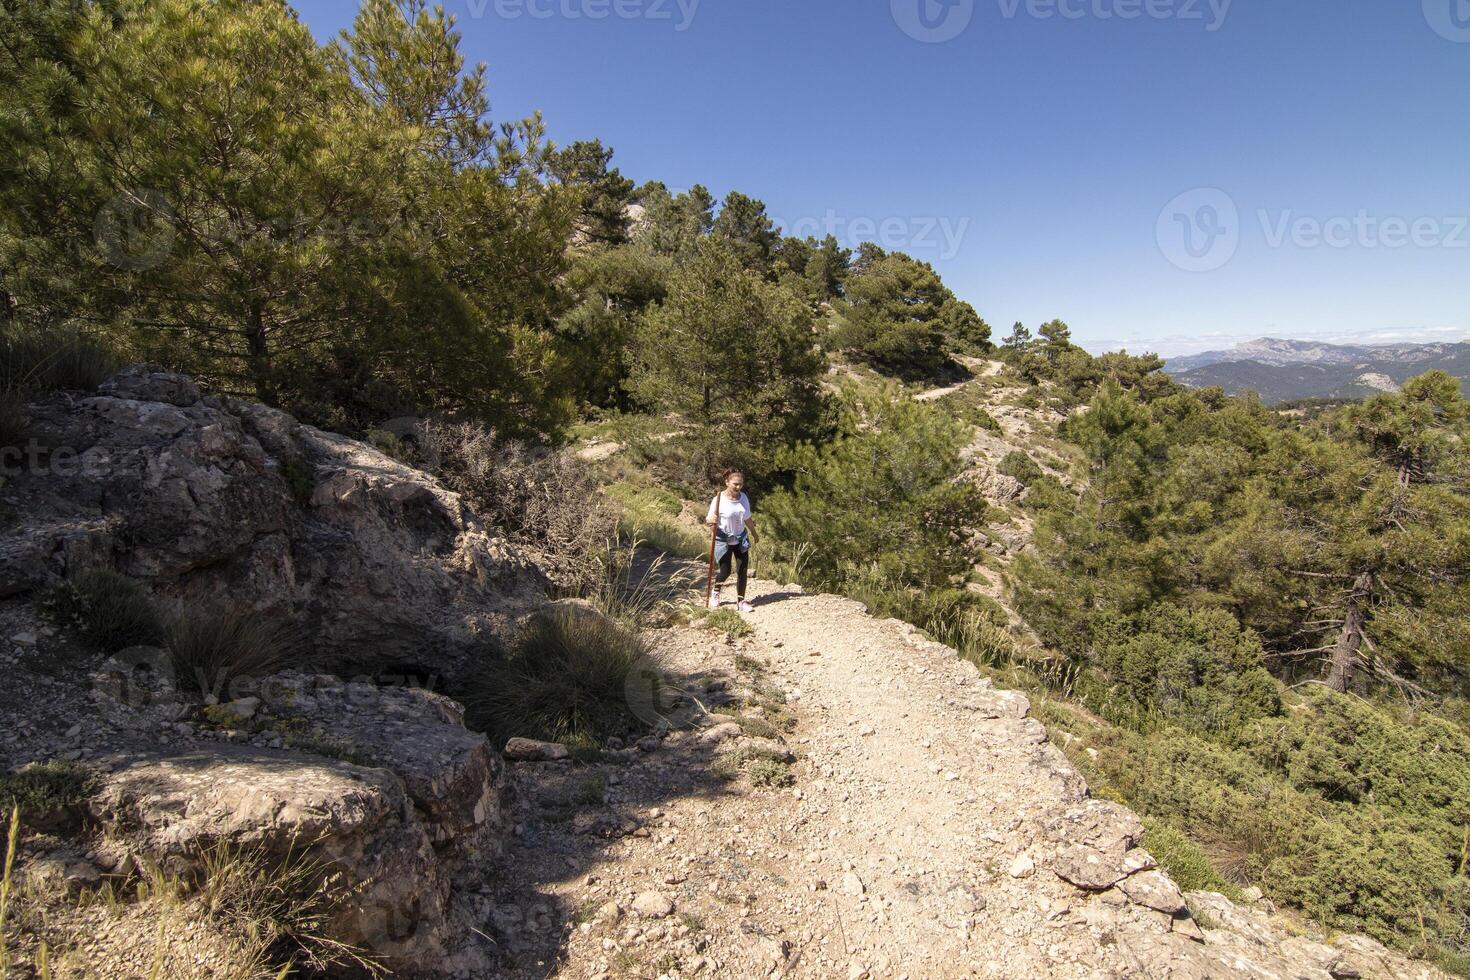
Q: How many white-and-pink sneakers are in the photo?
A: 2